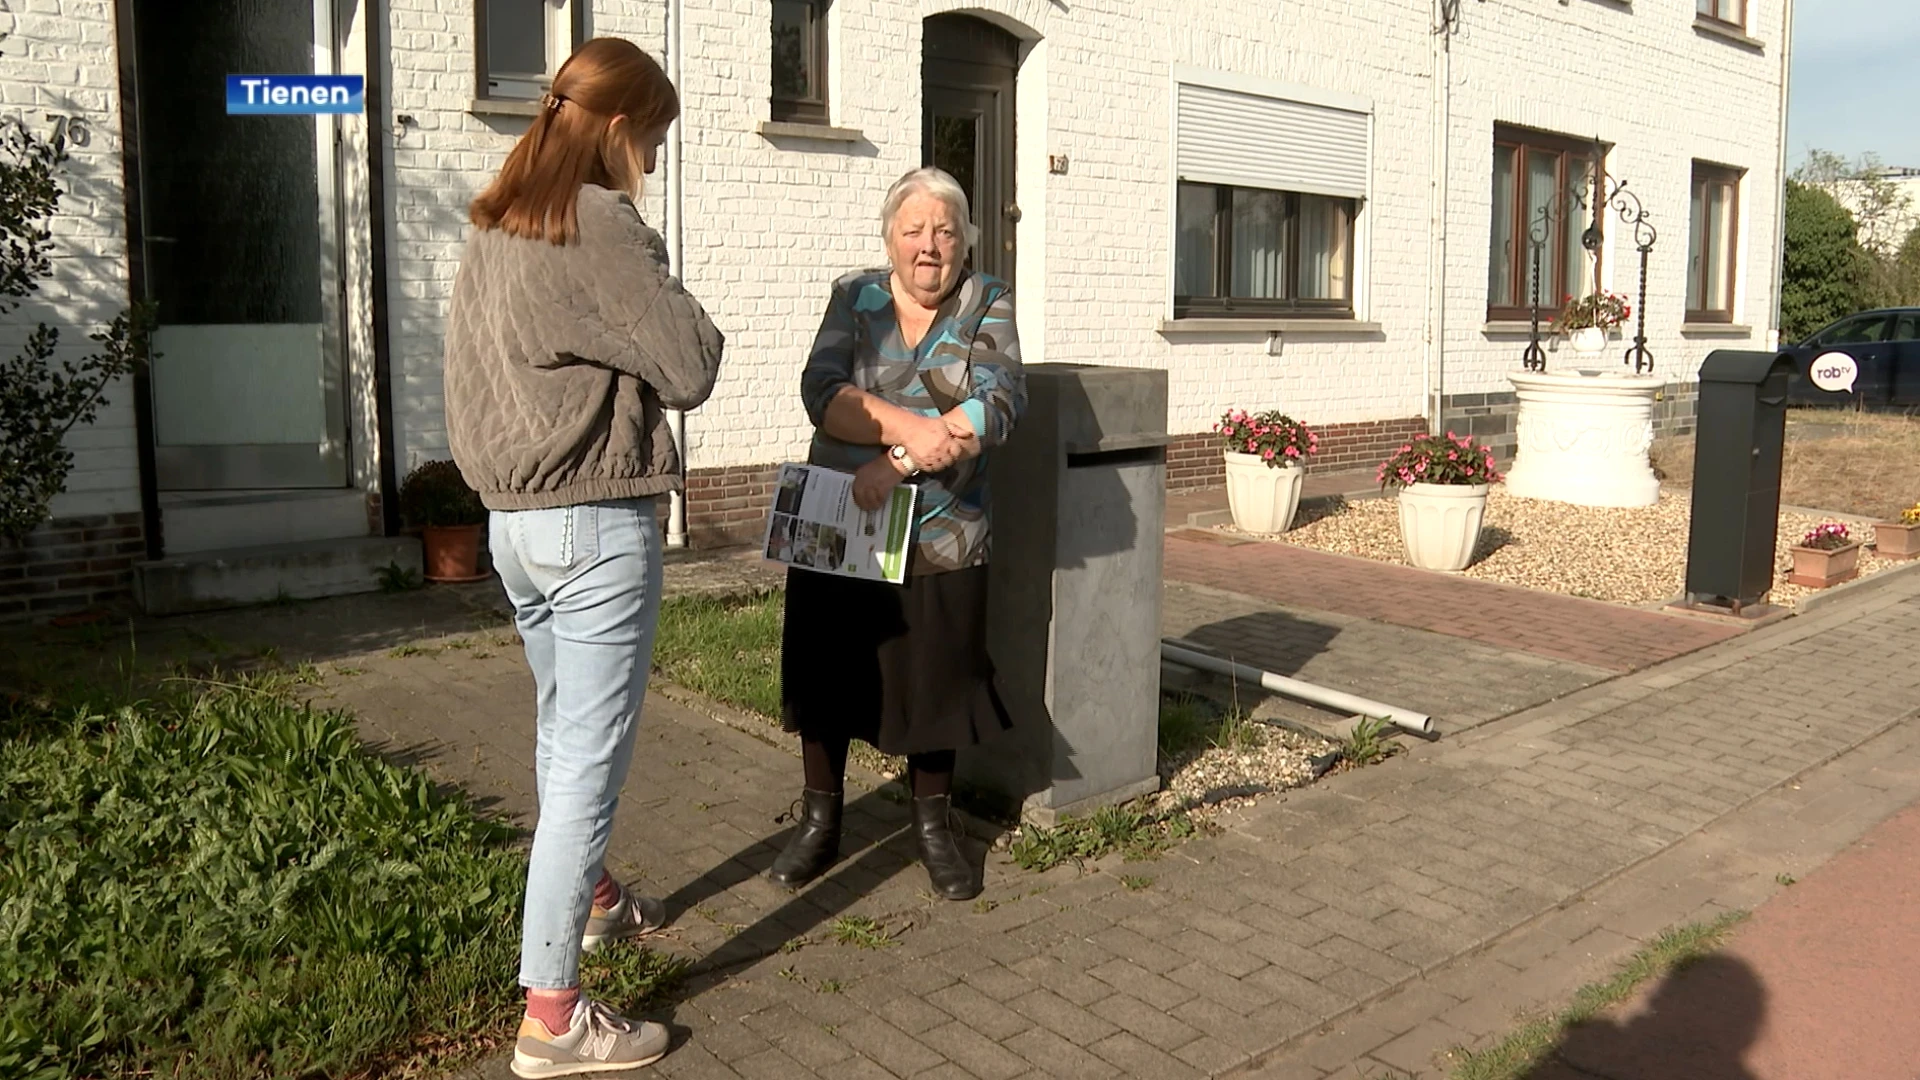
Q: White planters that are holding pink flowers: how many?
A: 2